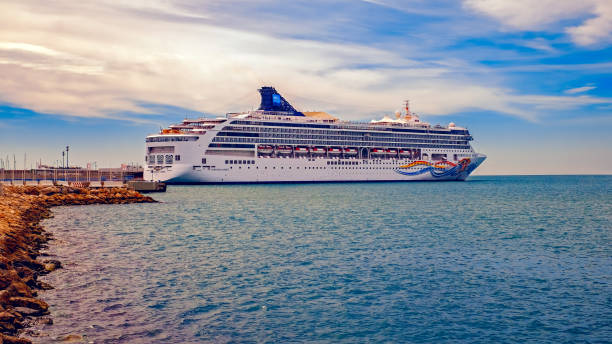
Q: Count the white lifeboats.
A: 9